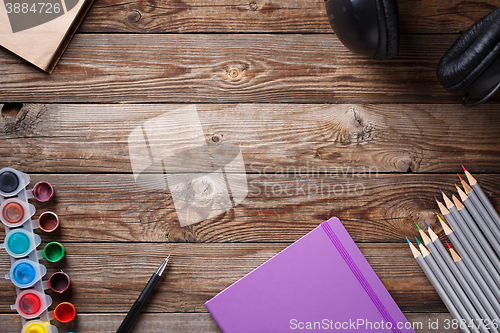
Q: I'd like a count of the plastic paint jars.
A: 11